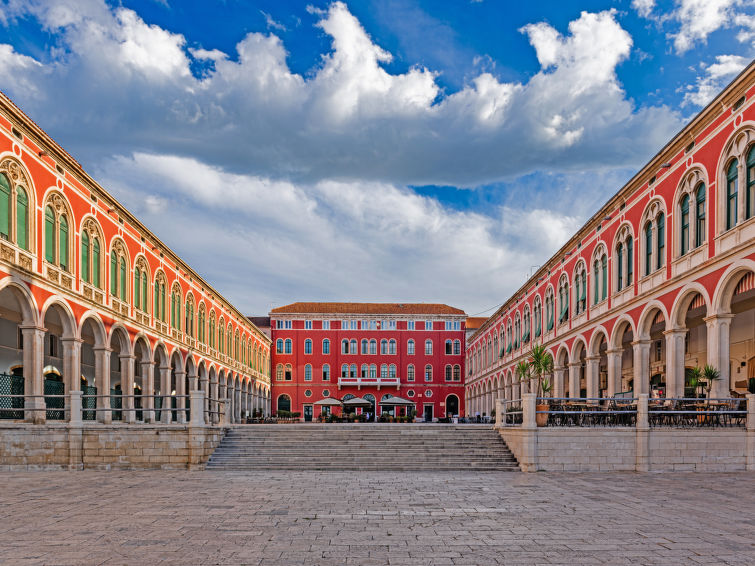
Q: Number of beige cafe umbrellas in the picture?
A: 3